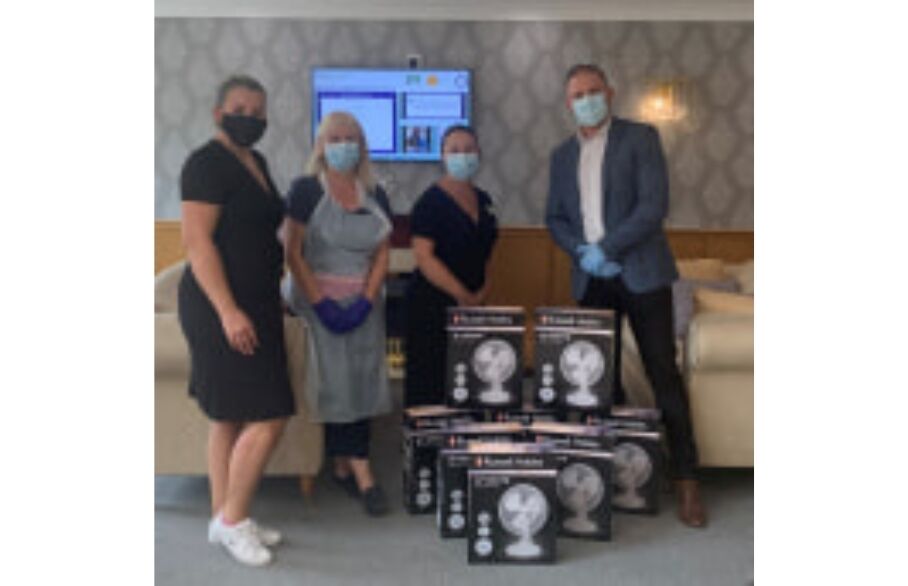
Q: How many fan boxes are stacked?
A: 8